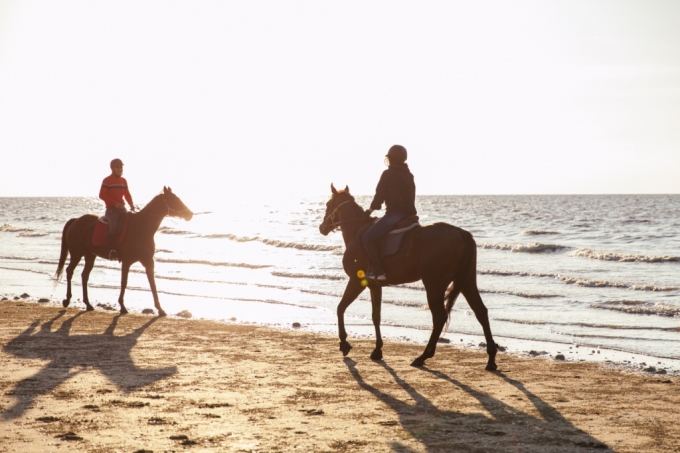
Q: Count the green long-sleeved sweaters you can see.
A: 0